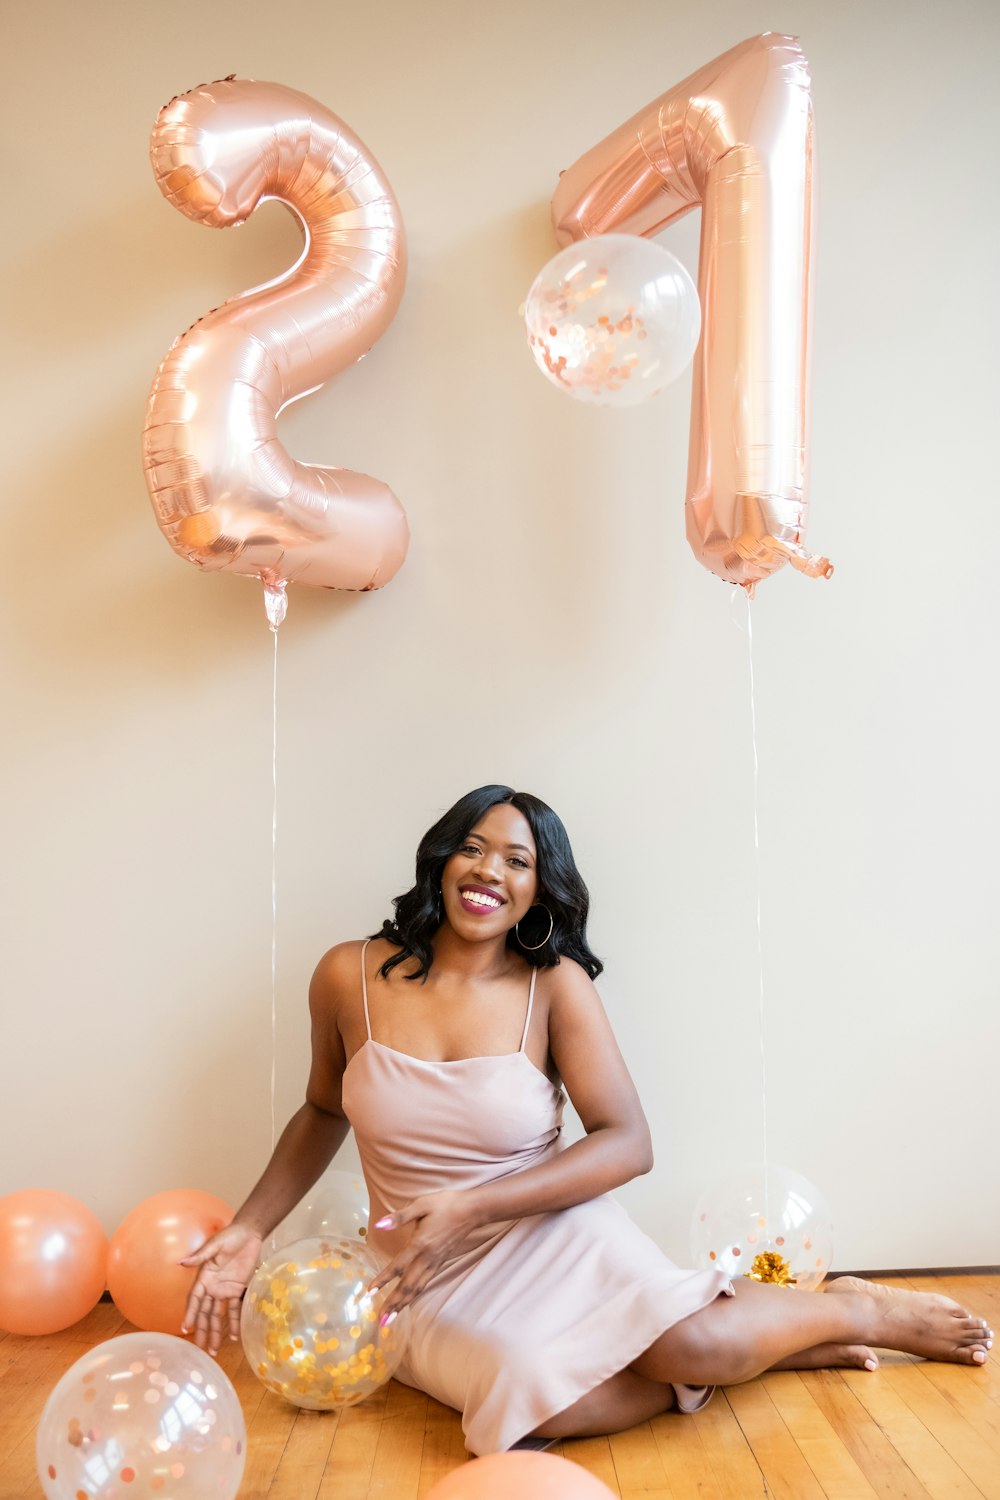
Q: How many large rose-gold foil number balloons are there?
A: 2